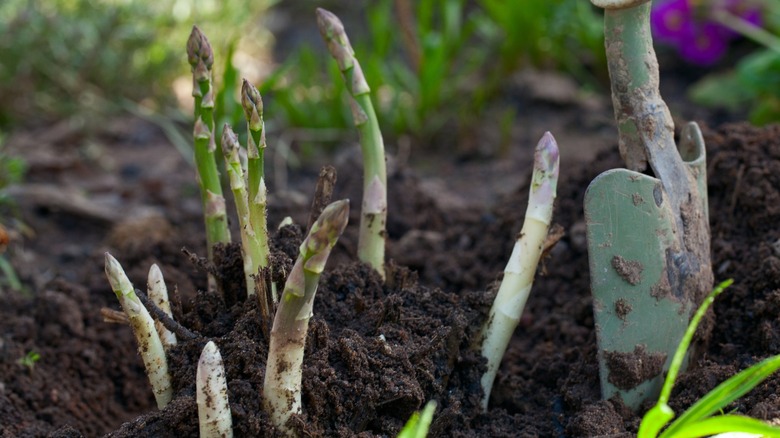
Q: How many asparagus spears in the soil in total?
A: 9